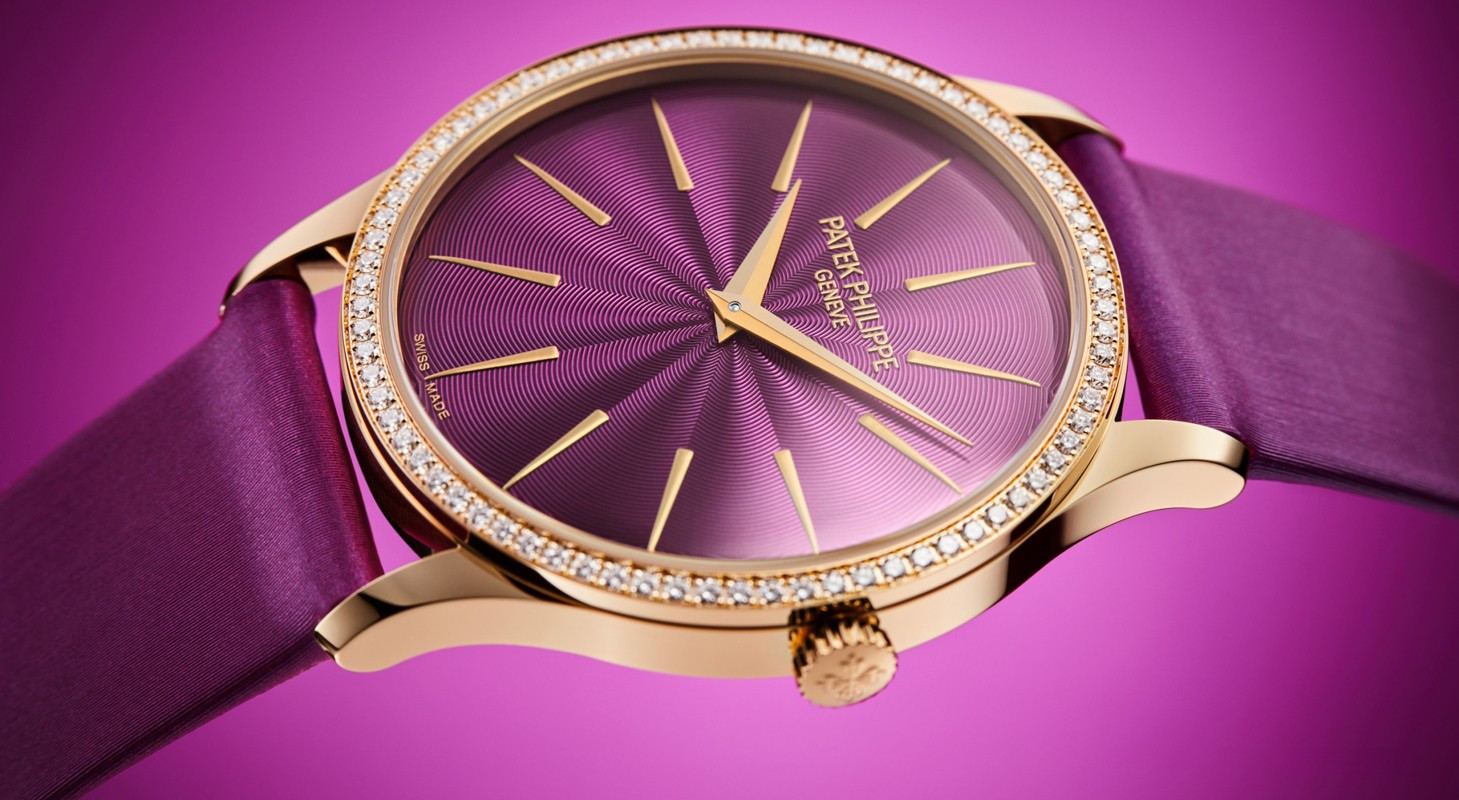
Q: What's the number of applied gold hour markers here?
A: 12